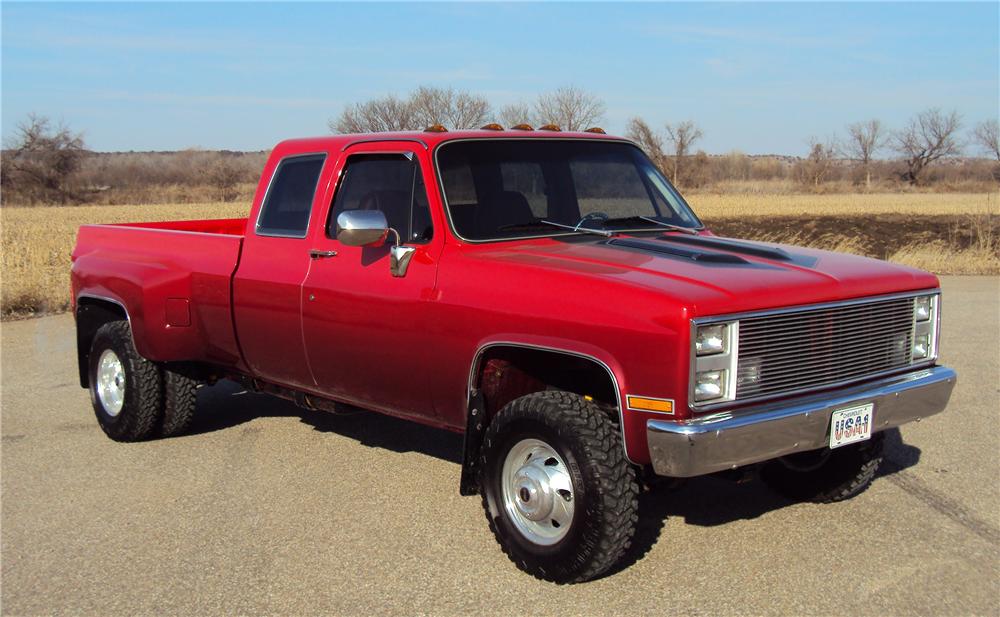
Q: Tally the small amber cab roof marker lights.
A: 5